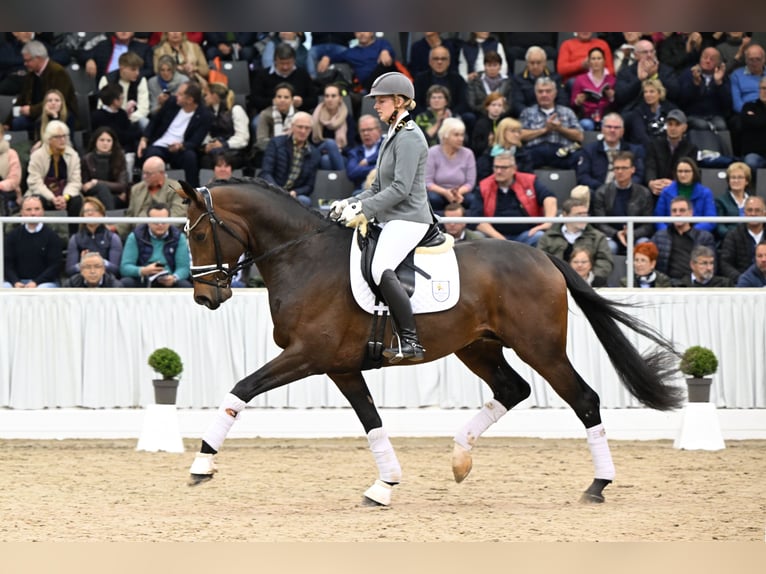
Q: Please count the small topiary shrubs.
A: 2